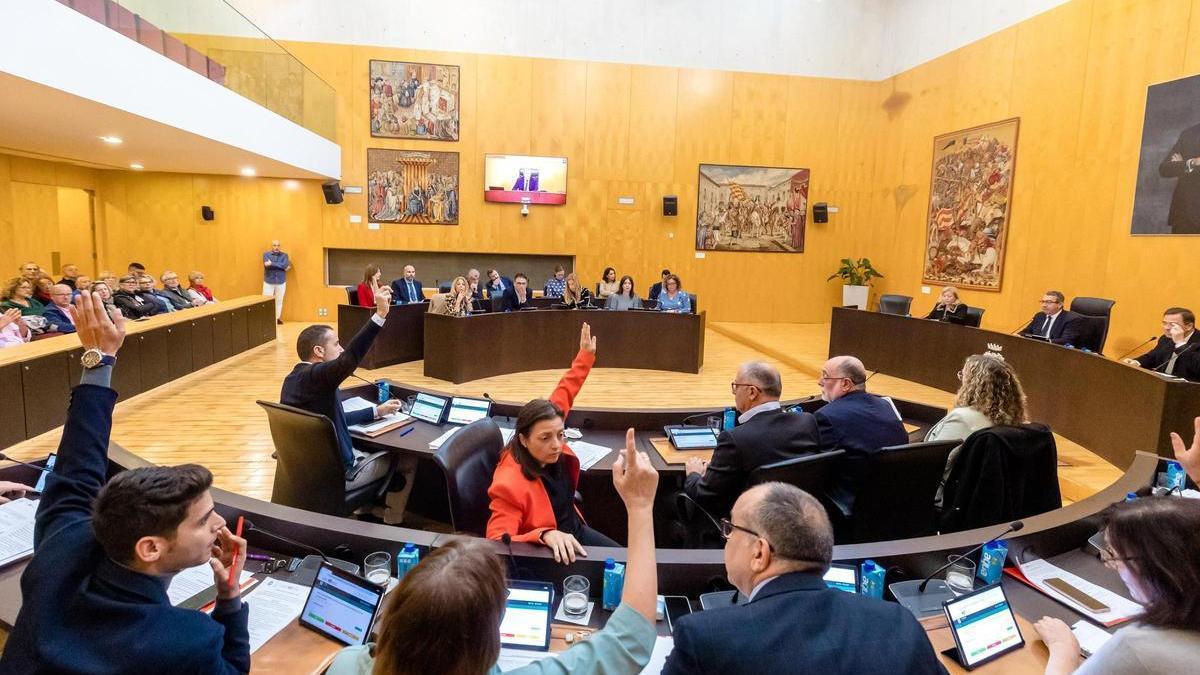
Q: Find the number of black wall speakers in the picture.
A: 4